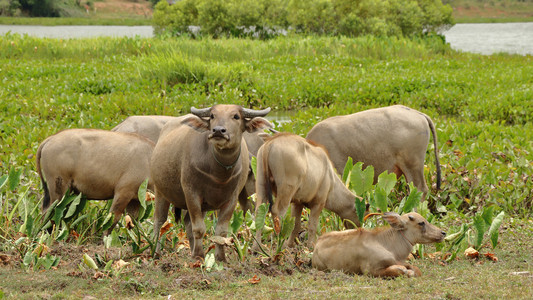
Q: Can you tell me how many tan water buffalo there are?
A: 6